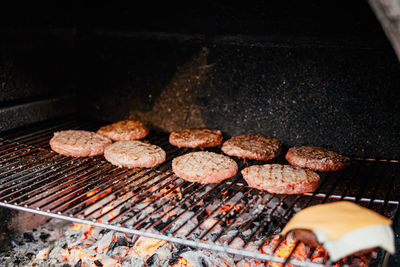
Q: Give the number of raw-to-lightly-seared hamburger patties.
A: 8